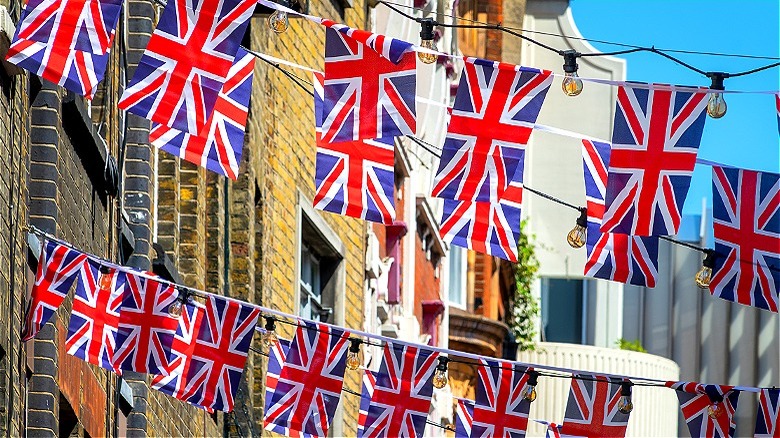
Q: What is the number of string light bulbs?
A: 14